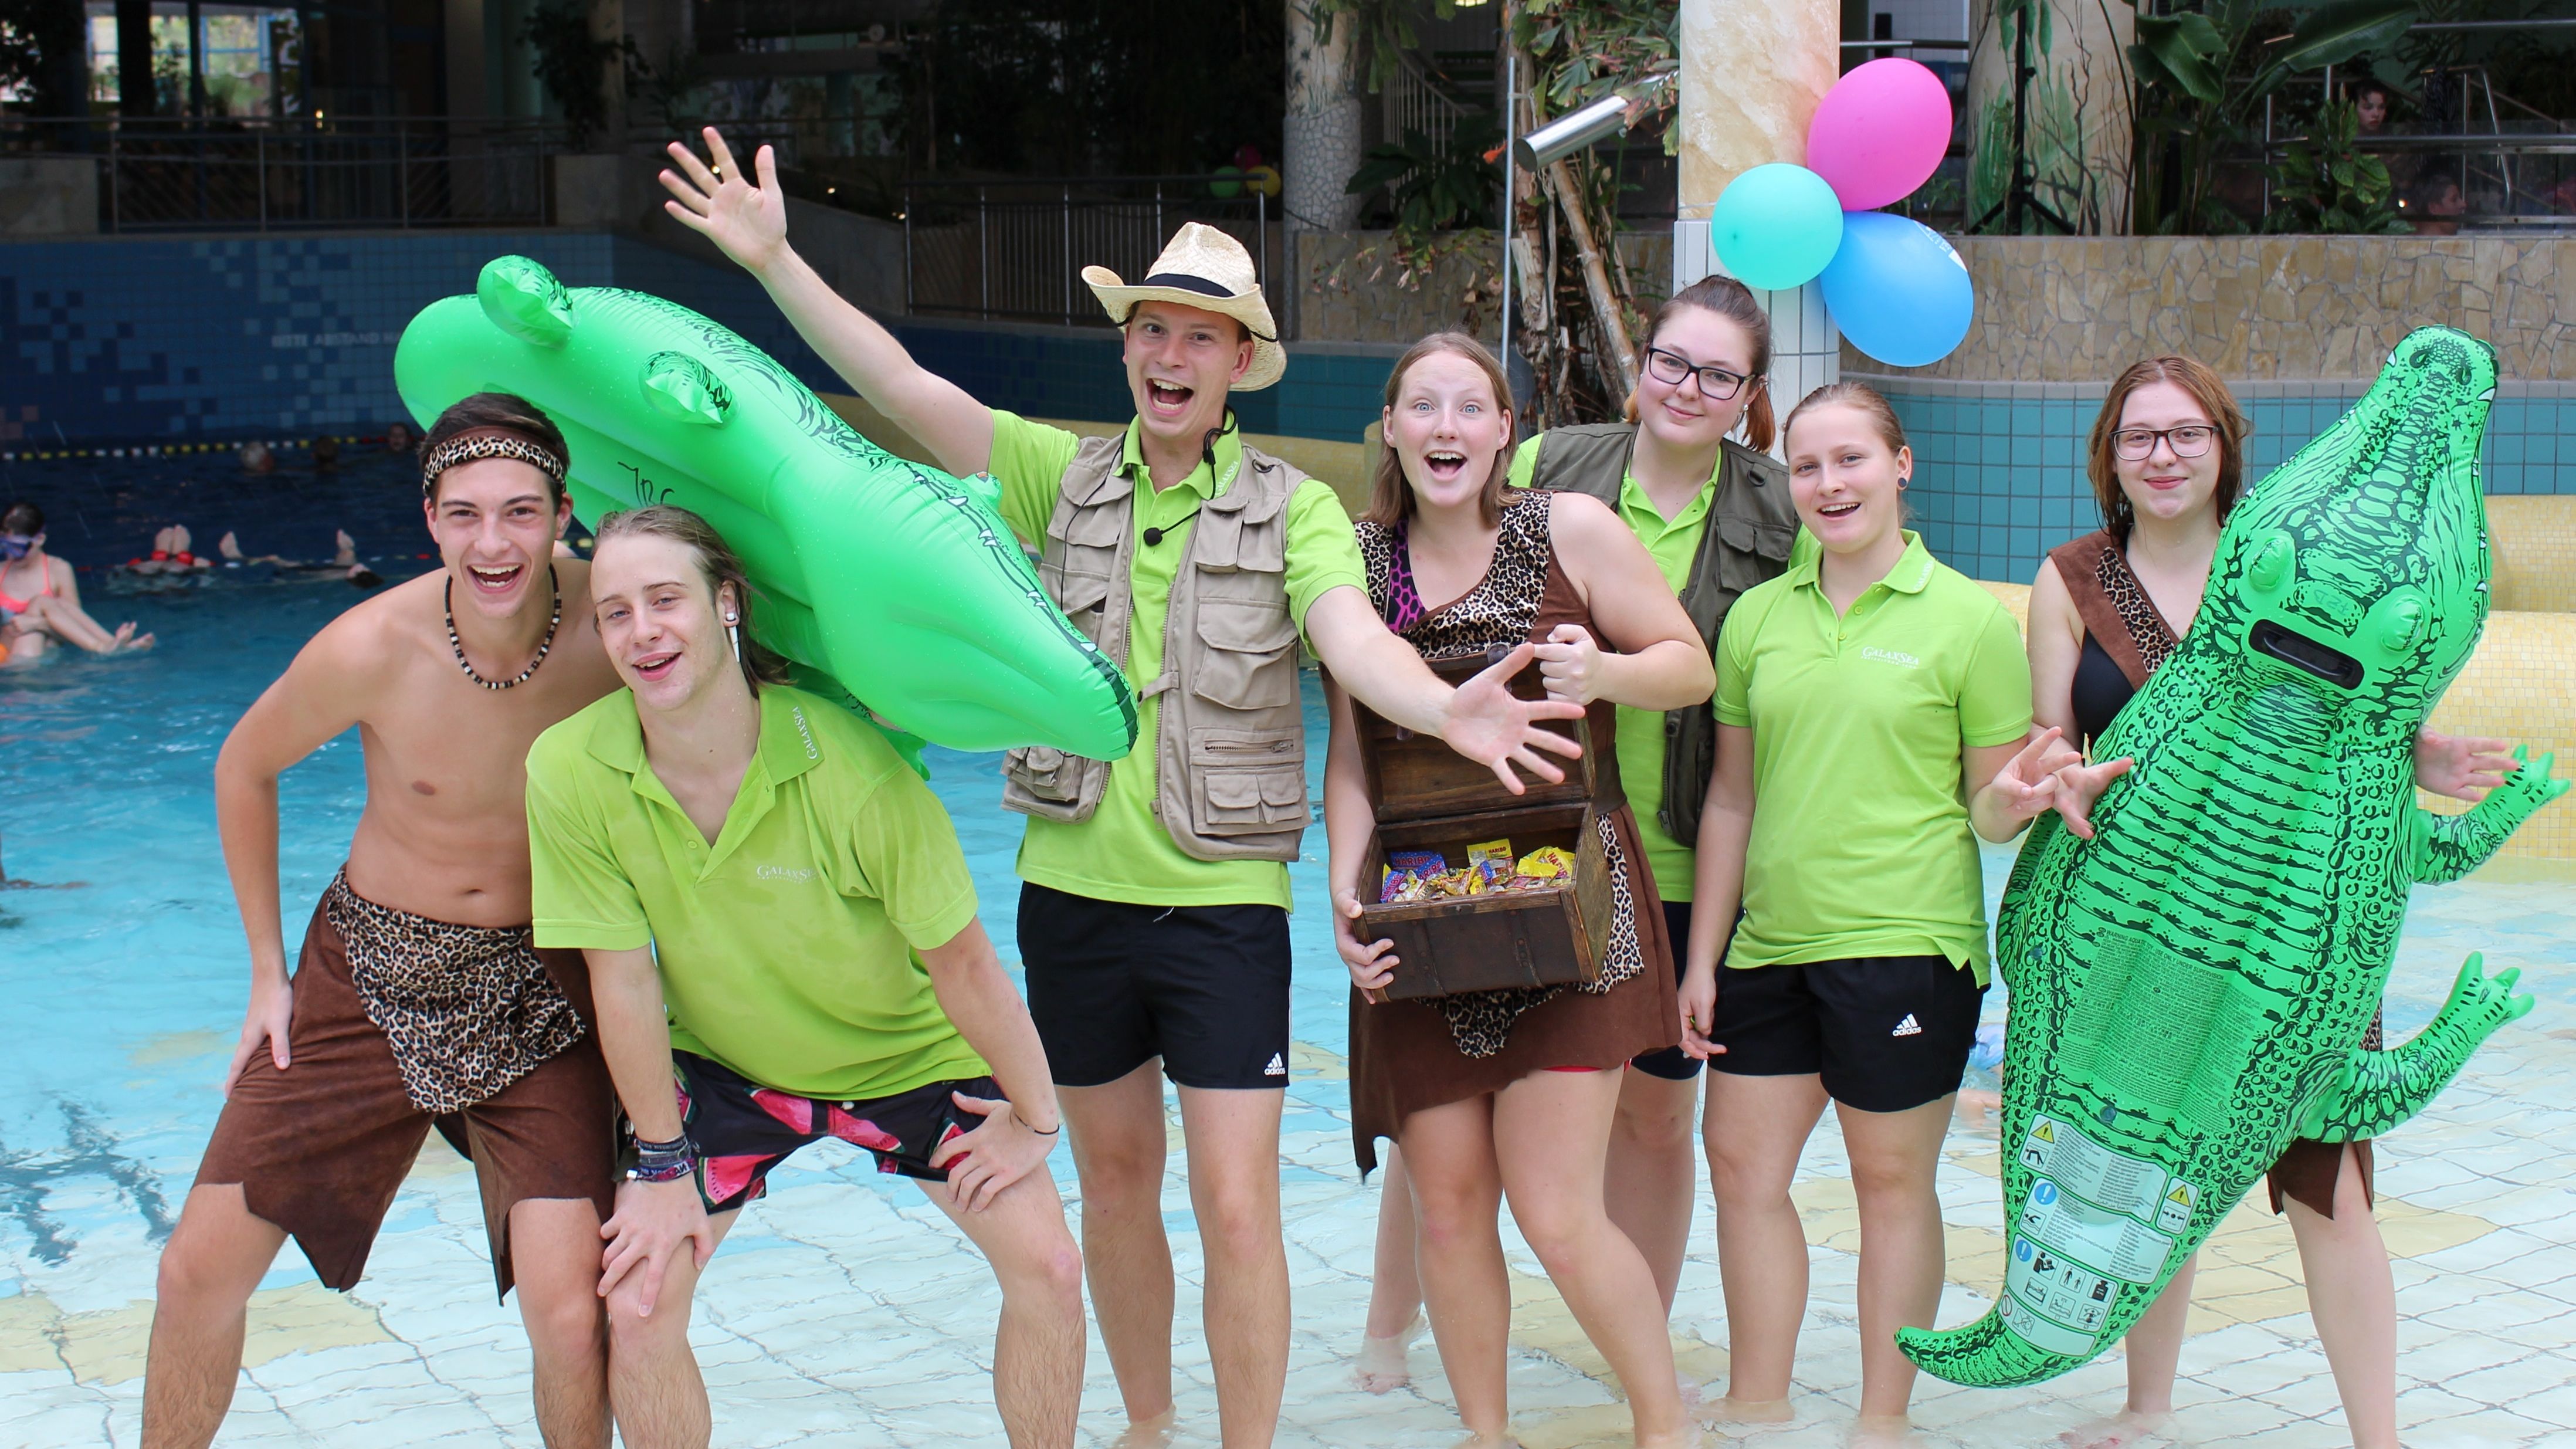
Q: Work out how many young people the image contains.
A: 7